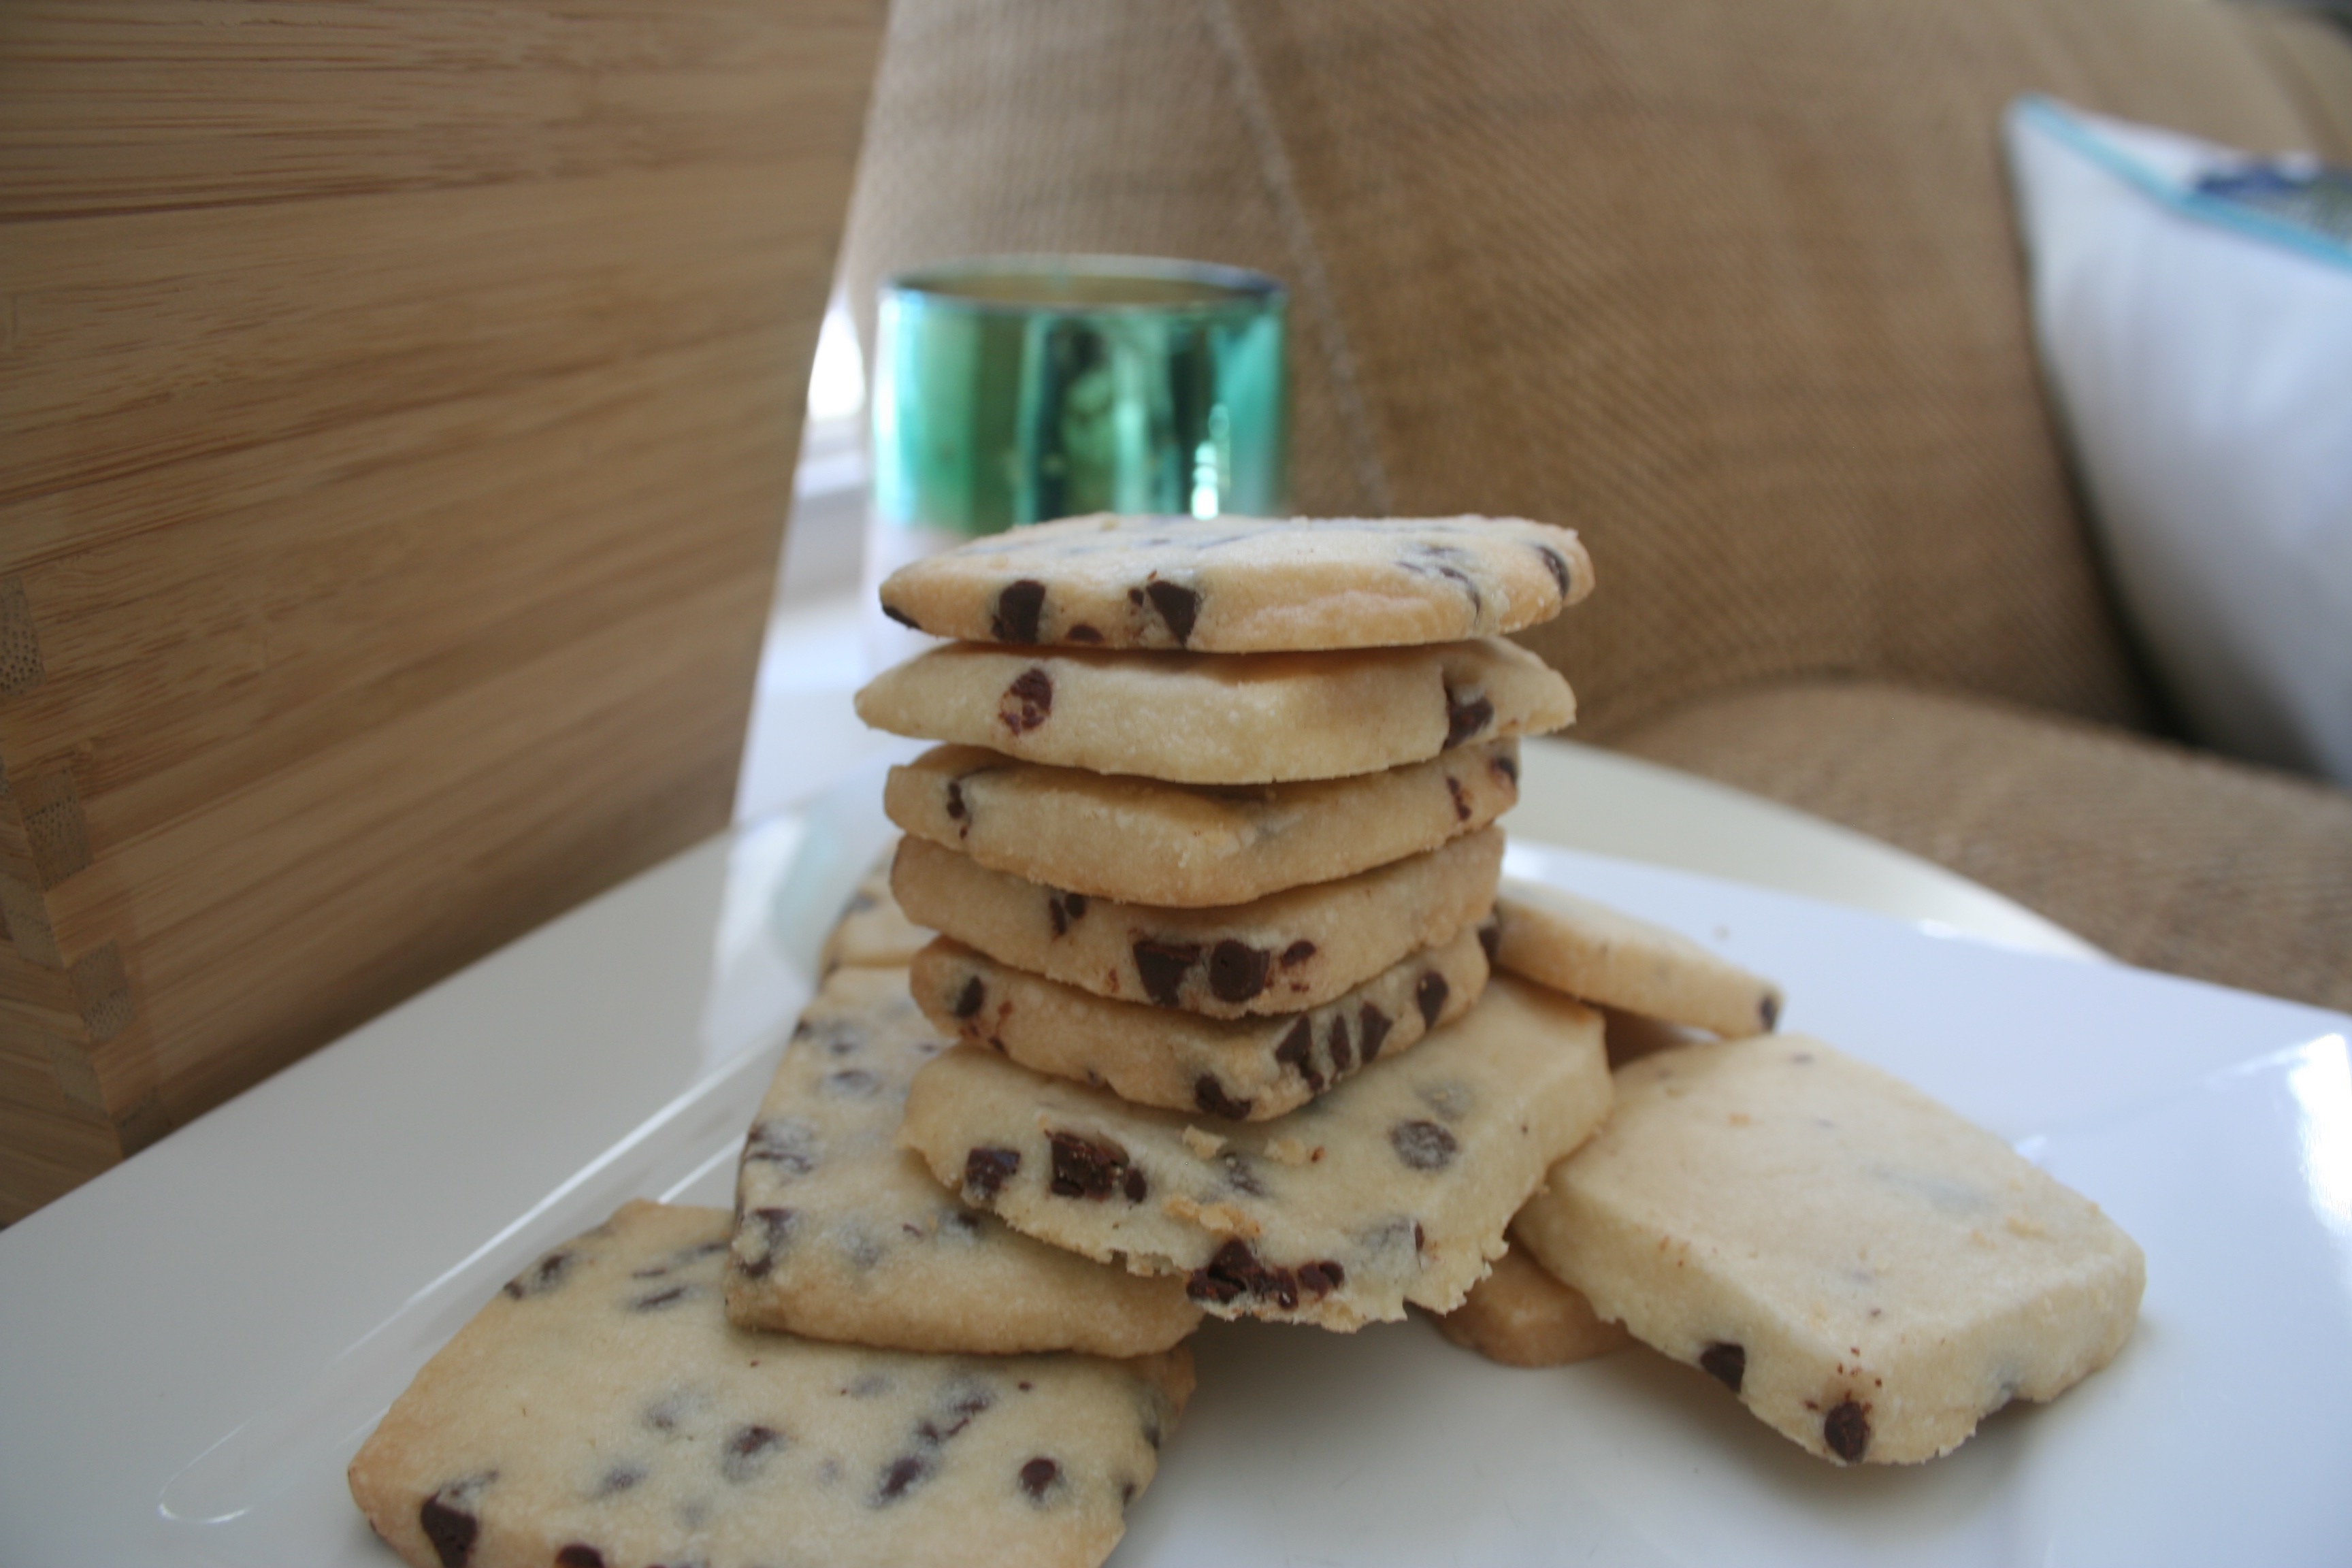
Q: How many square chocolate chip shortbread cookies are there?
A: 12